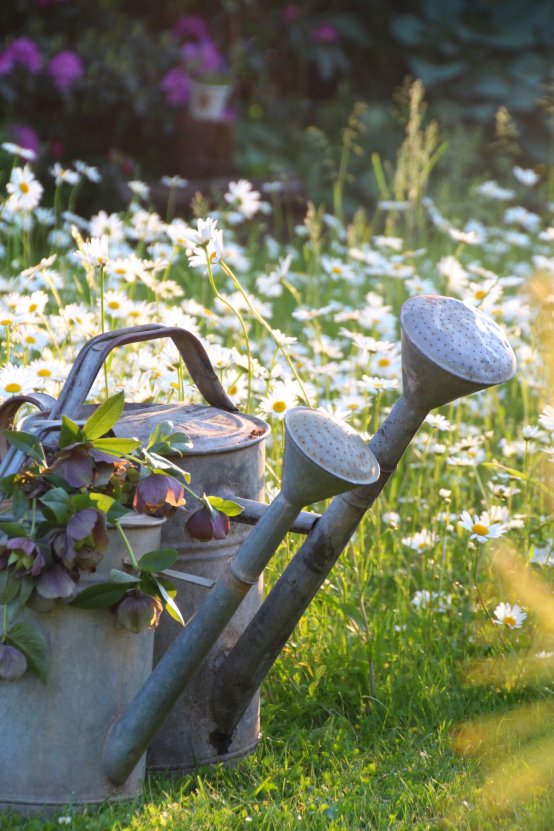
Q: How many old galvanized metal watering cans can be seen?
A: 2